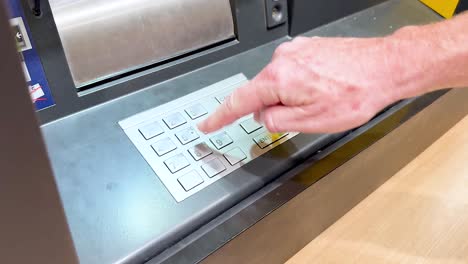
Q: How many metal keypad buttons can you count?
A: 14